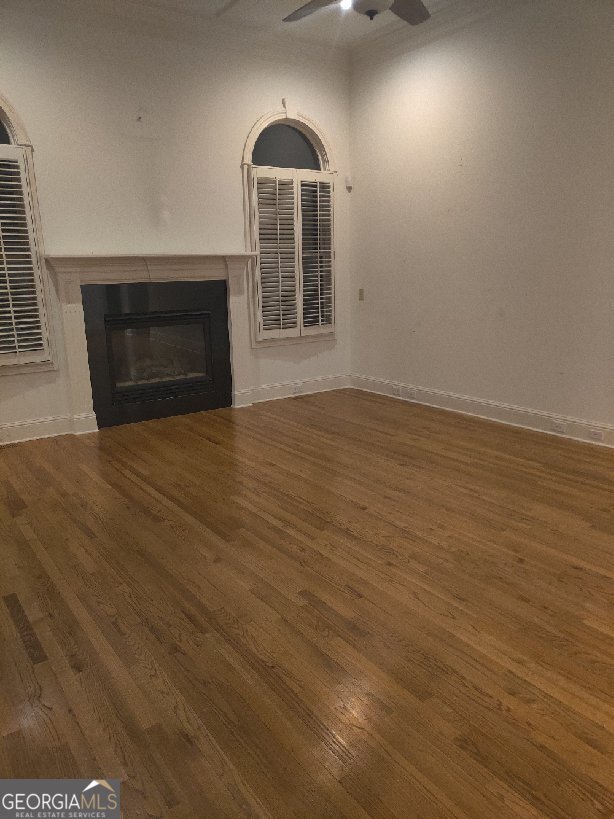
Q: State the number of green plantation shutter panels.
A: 0